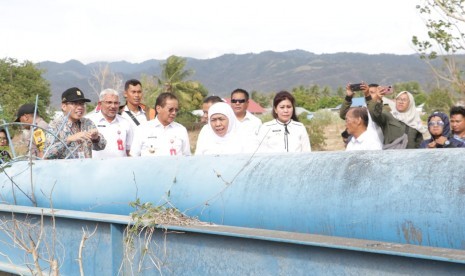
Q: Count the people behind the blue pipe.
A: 15